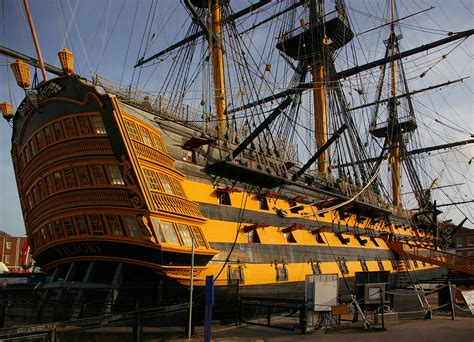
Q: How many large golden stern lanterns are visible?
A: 3